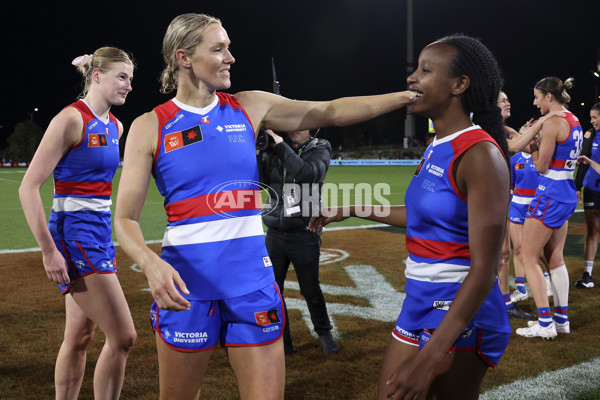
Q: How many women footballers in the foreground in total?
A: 3